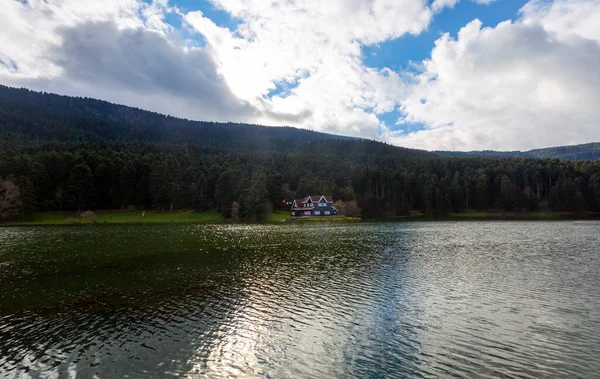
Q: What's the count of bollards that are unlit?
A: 0